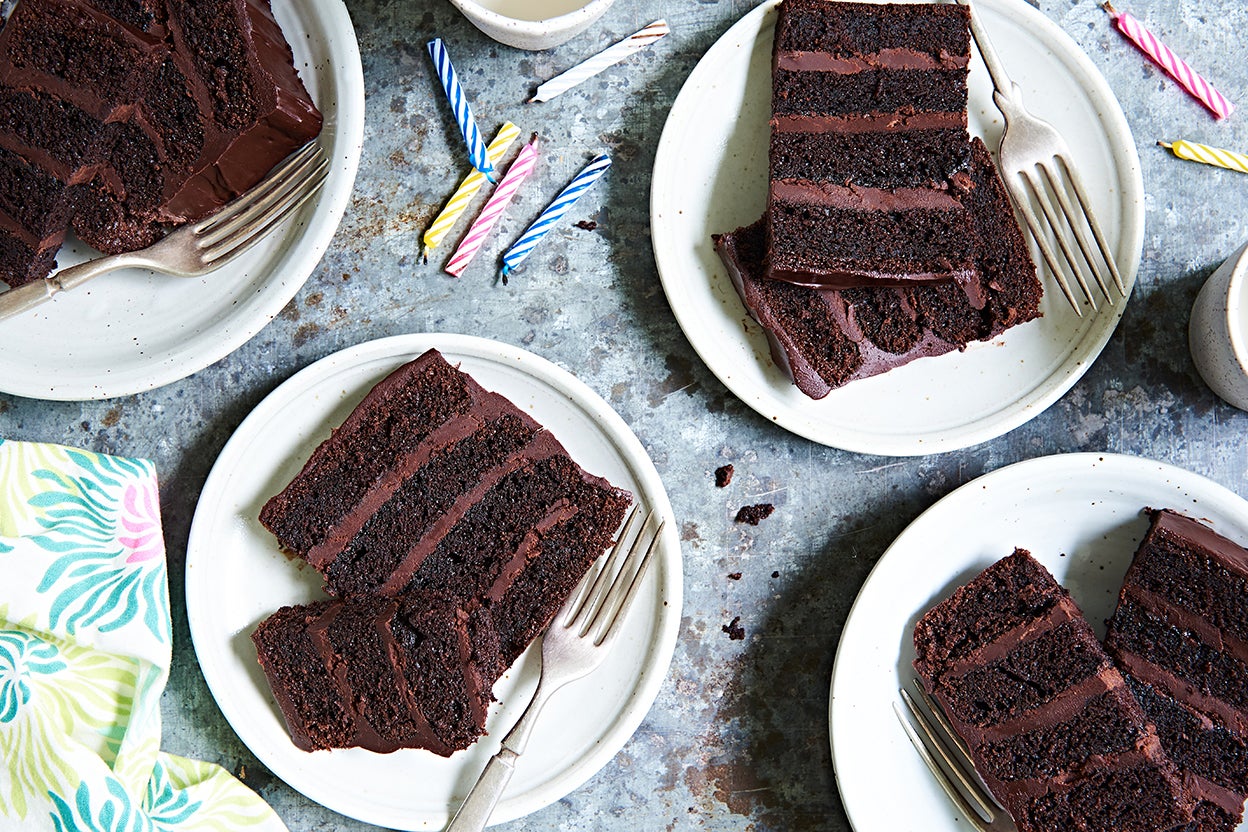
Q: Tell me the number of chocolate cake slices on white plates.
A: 8